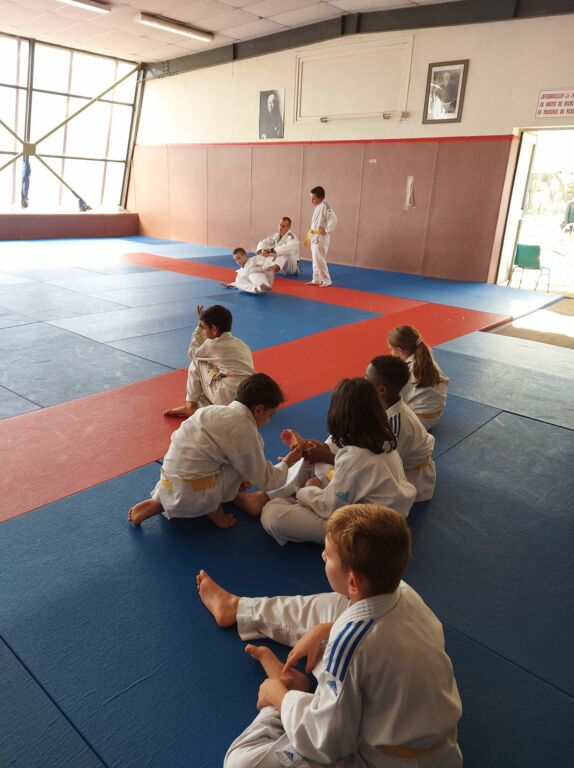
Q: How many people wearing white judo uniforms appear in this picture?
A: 9